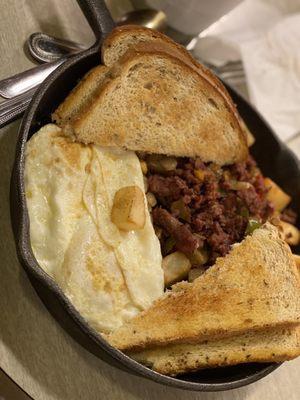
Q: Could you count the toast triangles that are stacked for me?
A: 4